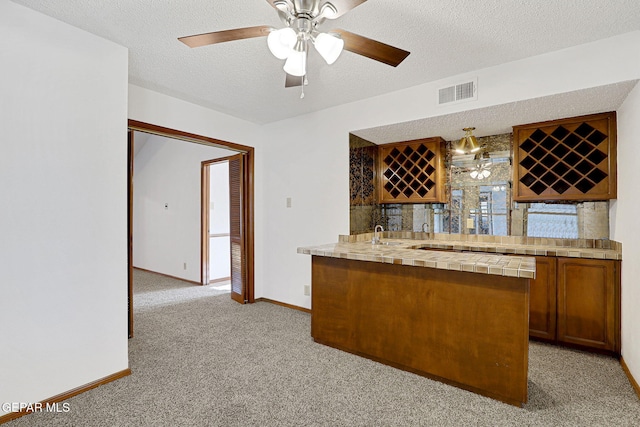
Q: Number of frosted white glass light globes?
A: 3